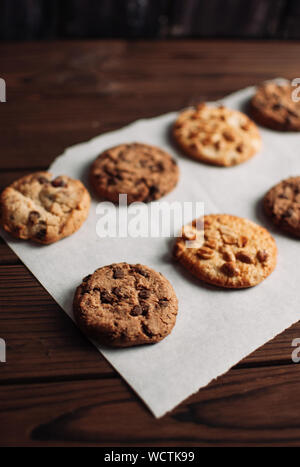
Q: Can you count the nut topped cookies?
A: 2